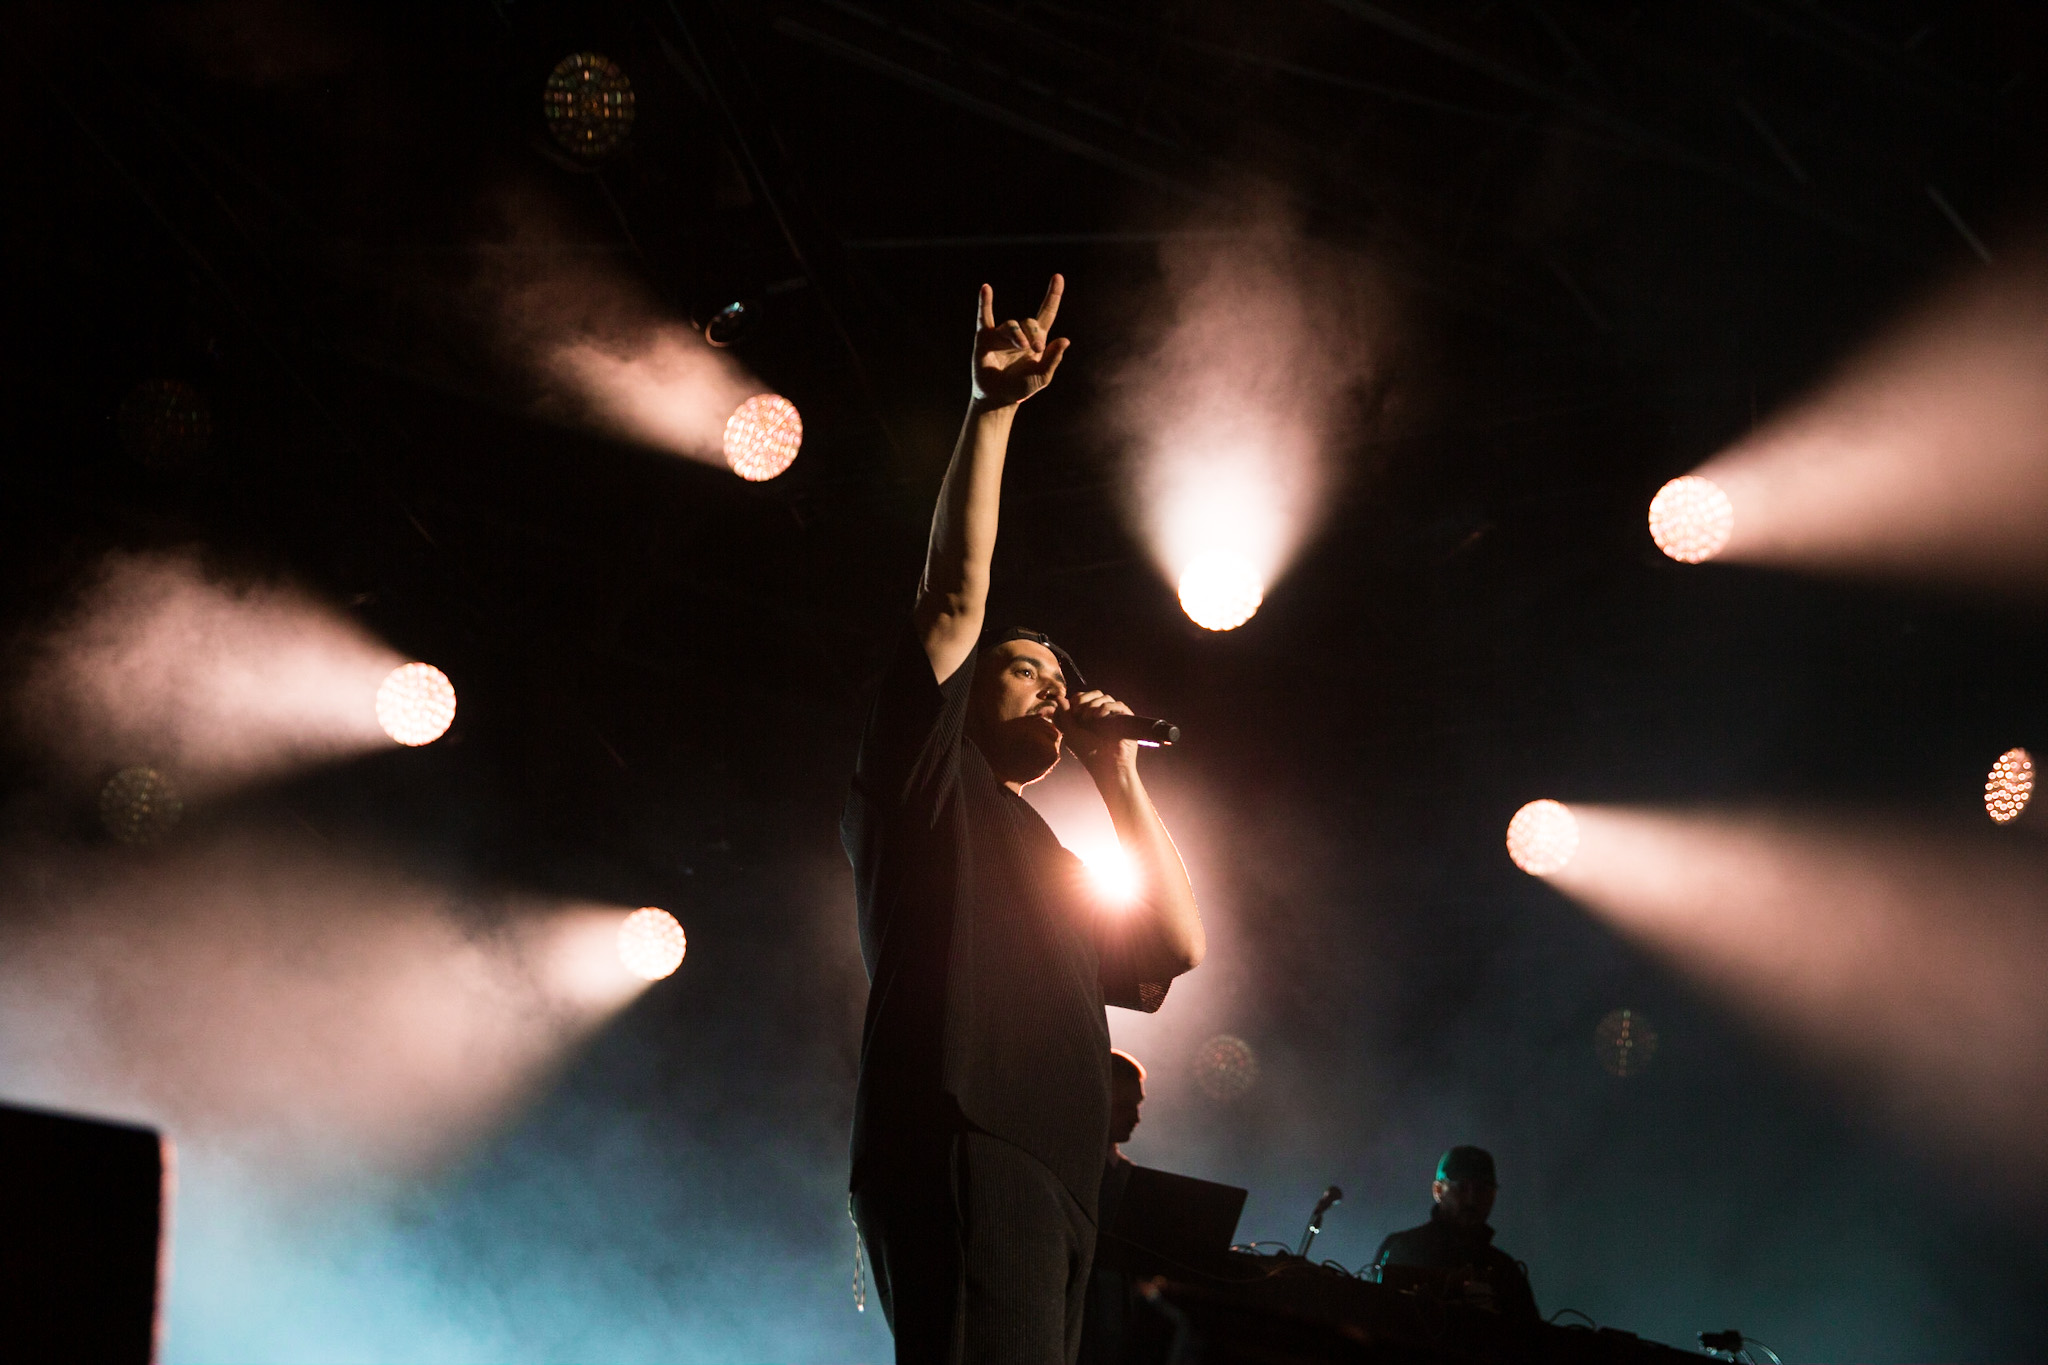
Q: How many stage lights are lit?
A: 8